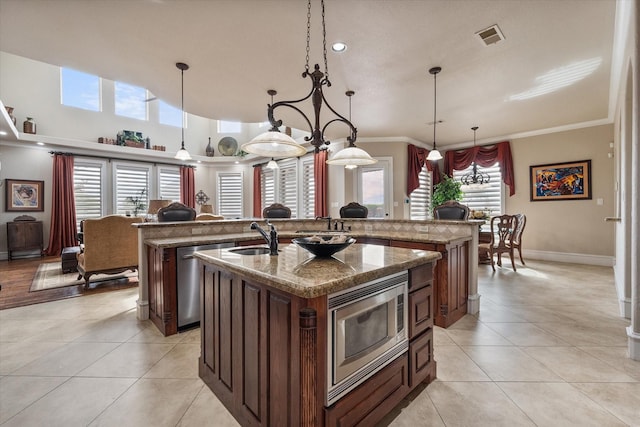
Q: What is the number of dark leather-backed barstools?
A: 4